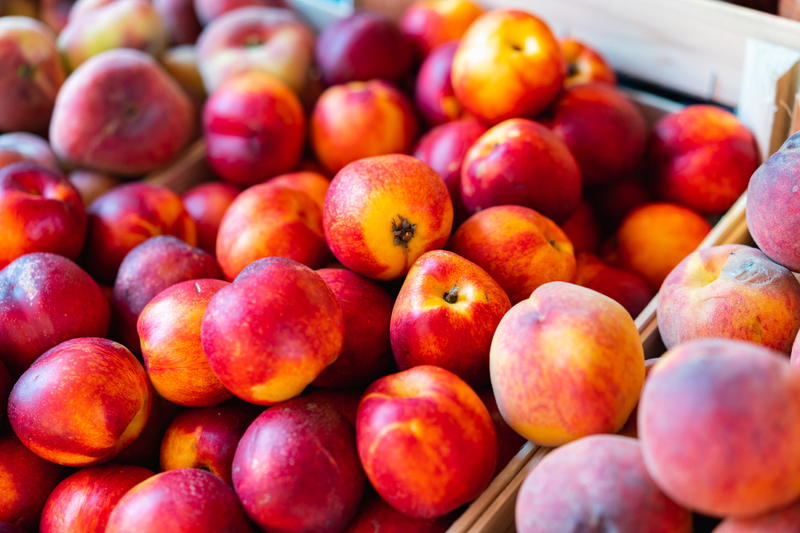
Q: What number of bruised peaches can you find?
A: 1